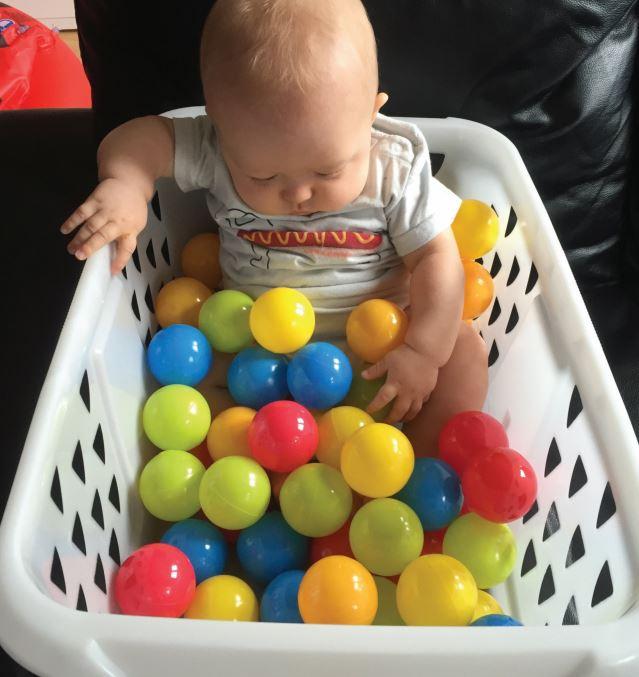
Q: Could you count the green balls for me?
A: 9